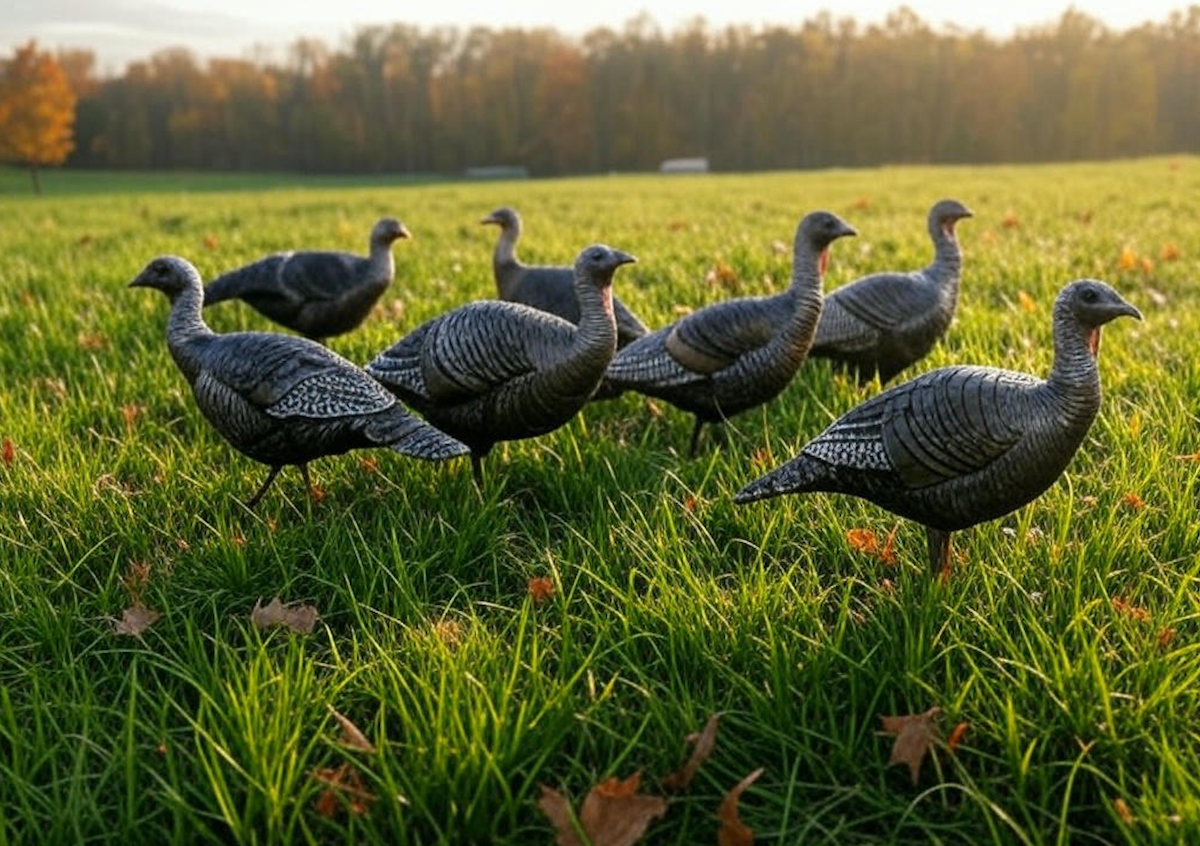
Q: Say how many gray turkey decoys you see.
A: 7